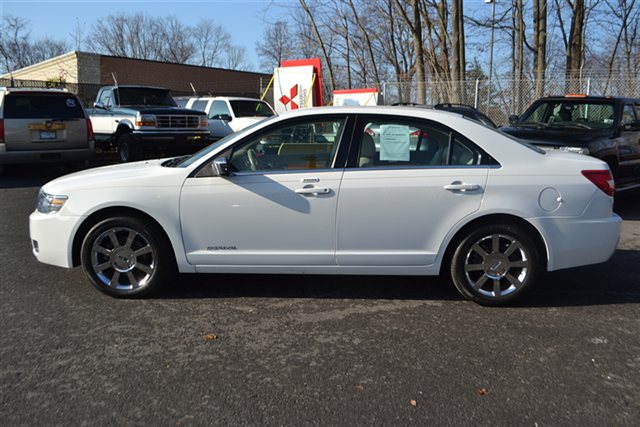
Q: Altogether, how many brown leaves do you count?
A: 3